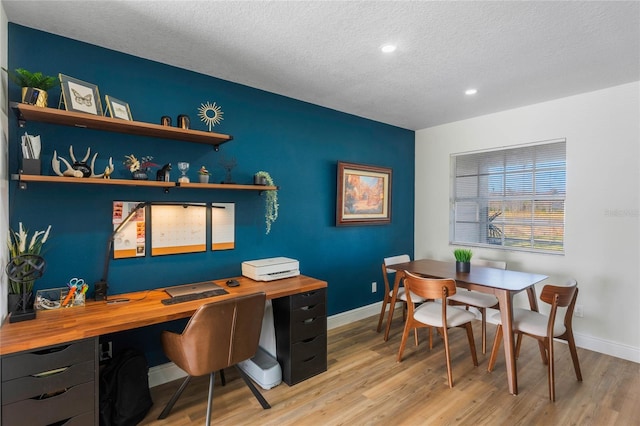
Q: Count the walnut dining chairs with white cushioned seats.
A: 4